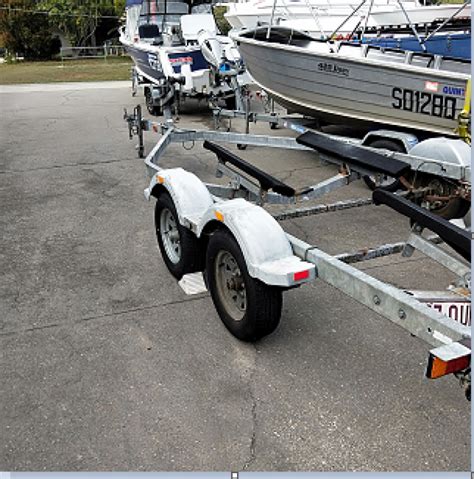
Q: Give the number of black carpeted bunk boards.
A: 3